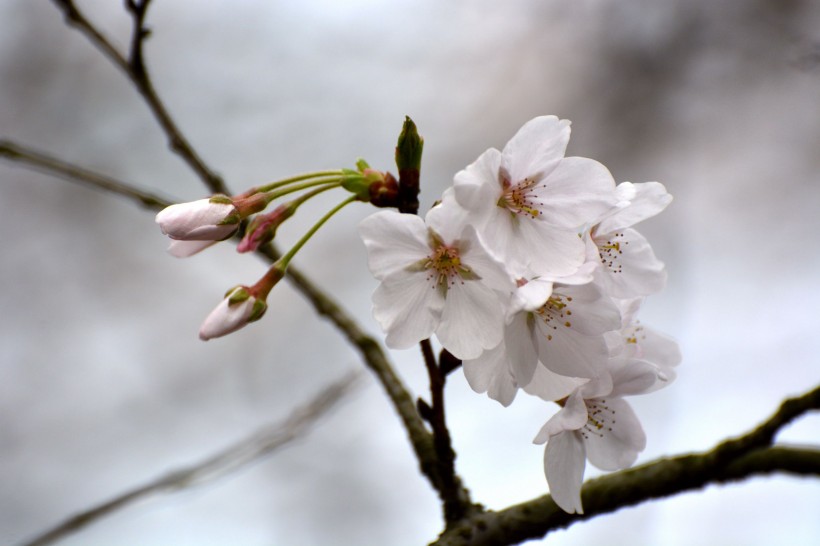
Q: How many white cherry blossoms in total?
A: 6